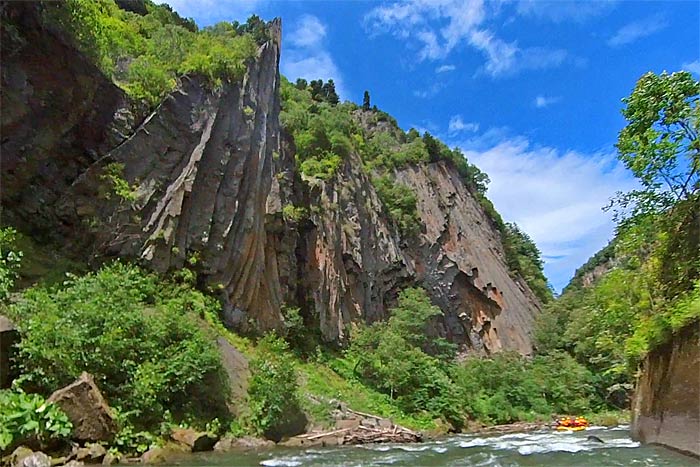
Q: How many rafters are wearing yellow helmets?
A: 4